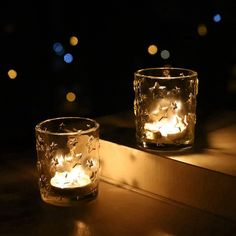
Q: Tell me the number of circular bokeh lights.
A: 9